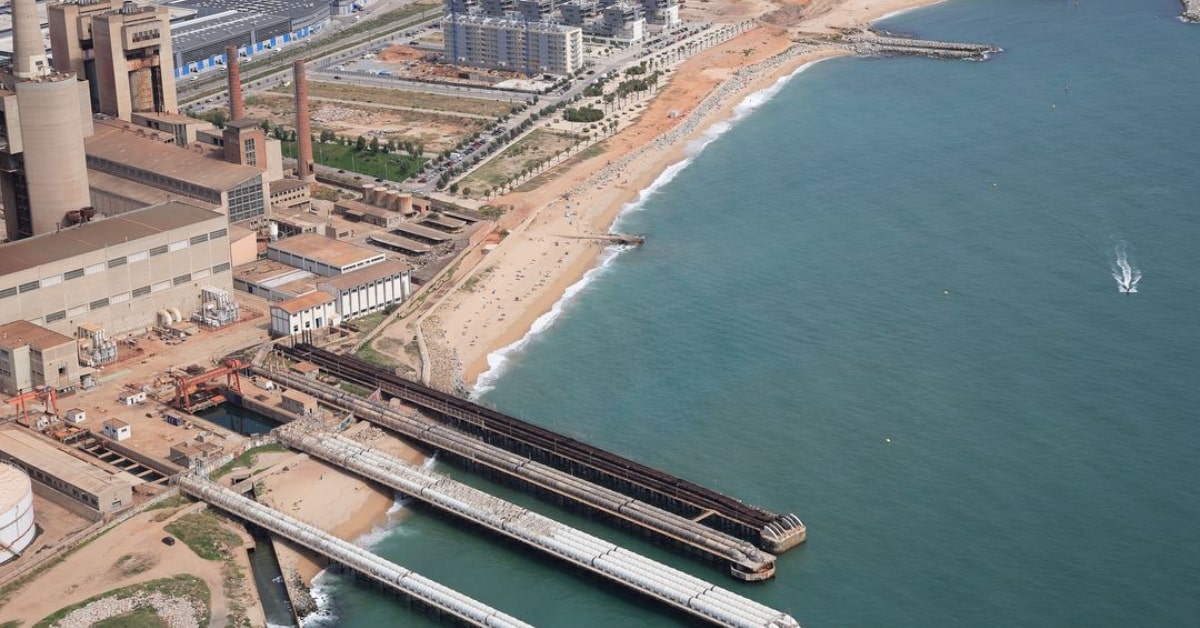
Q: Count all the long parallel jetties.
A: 4